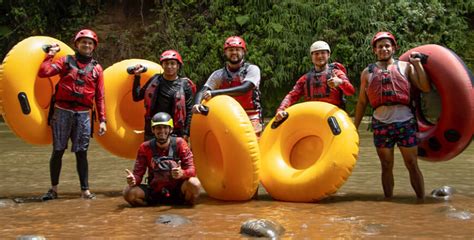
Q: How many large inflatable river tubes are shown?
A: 5